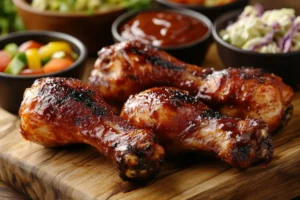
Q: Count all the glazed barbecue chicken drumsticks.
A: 4